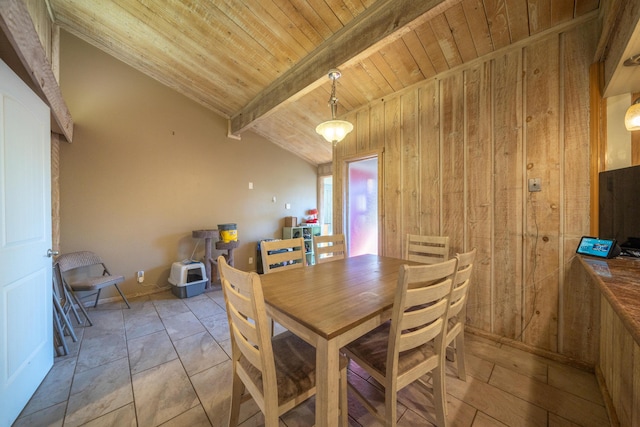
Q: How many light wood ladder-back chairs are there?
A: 6